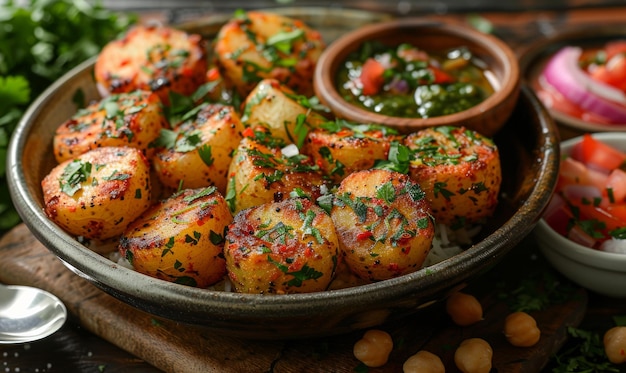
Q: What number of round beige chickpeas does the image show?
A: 6